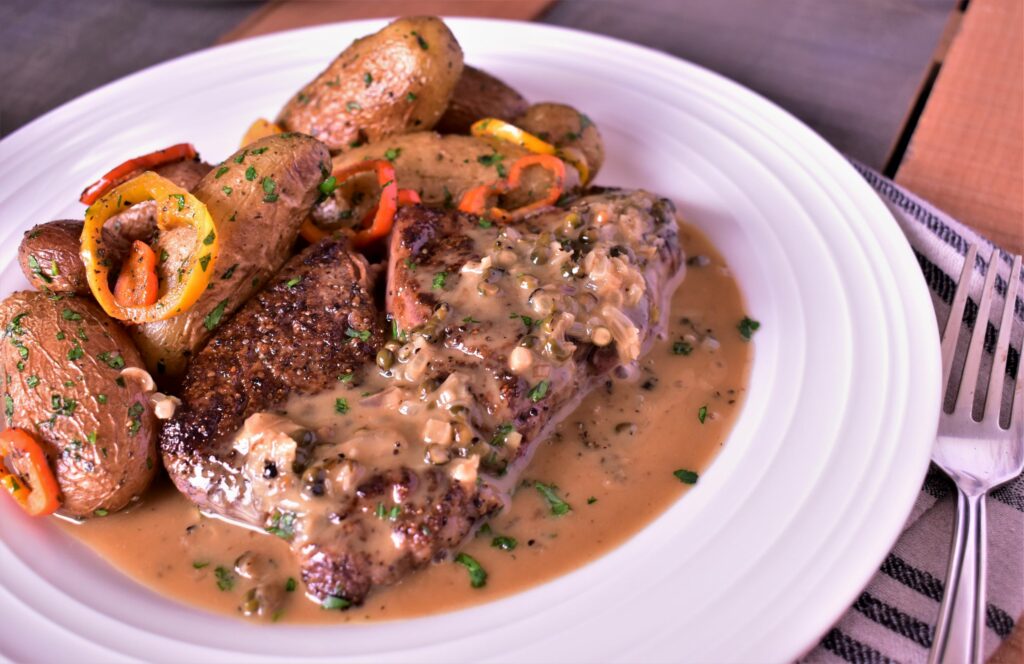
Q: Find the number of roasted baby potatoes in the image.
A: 8